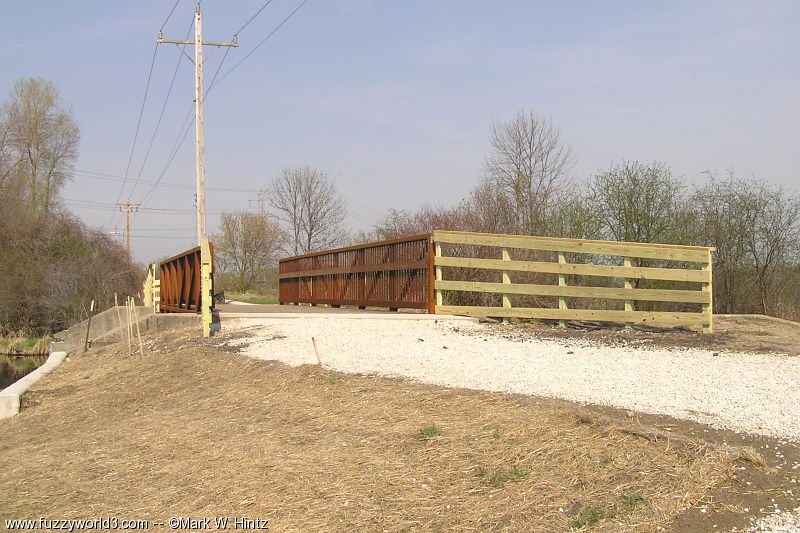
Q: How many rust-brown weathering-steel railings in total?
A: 2